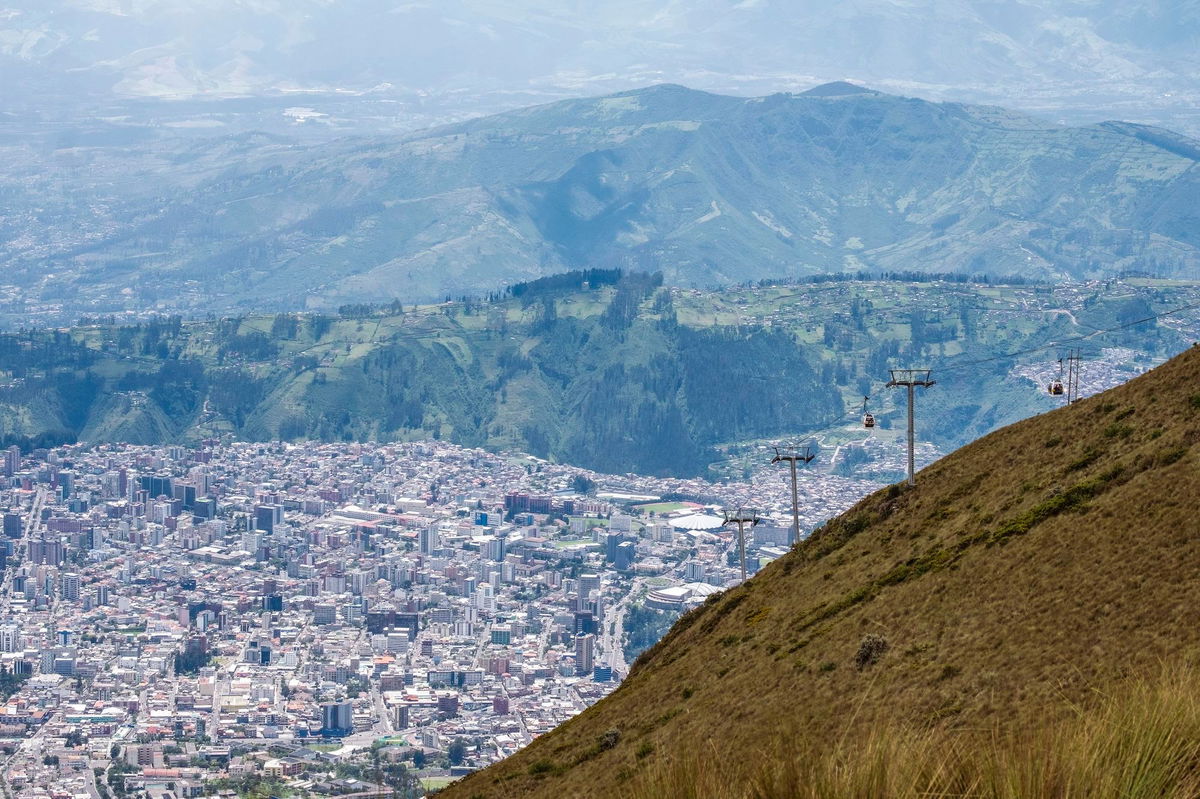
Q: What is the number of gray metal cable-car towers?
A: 3